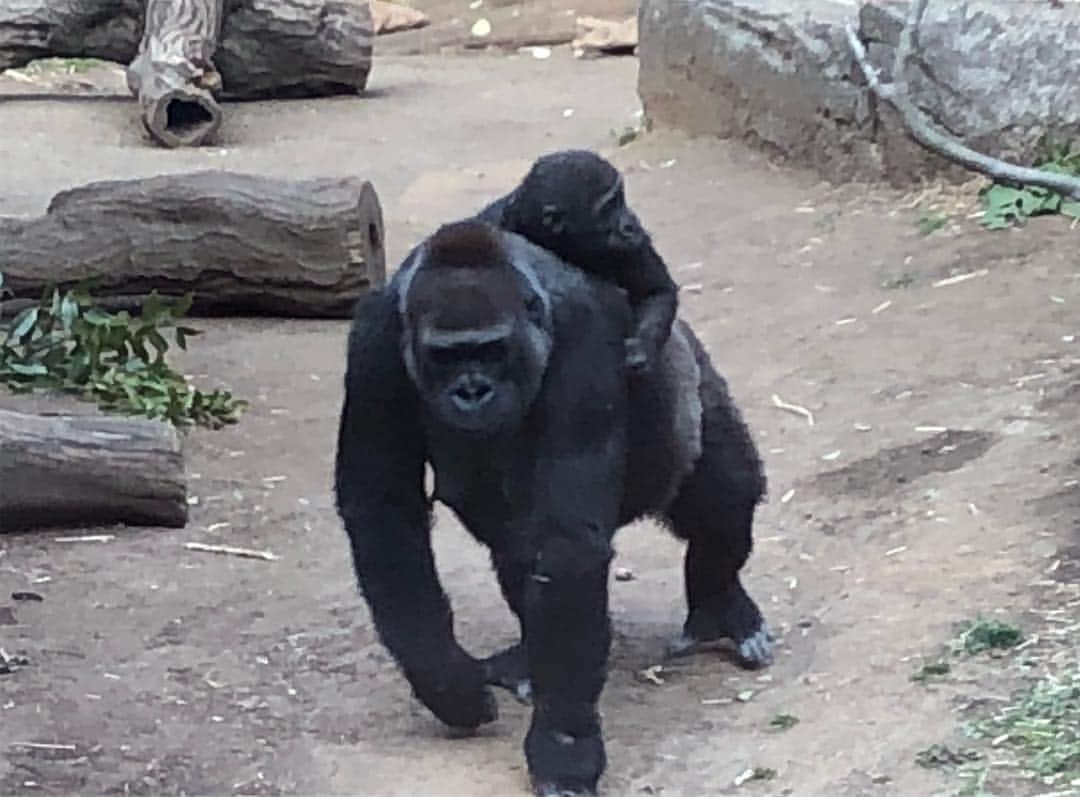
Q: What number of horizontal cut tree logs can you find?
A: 3